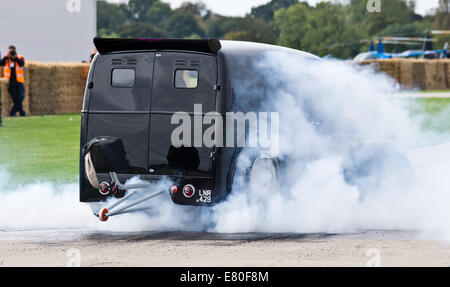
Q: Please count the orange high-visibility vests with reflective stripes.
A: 1